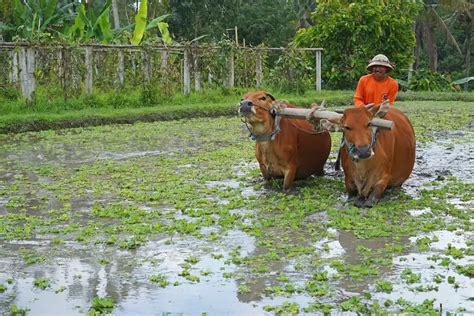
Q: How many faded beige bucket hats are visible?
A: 1